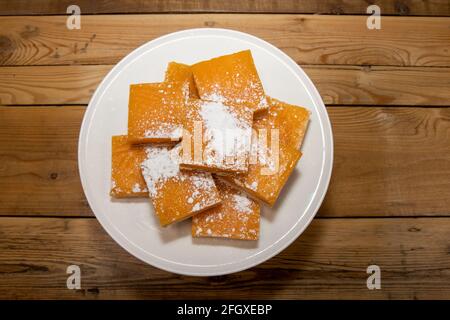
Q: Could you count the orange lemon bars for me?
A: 9